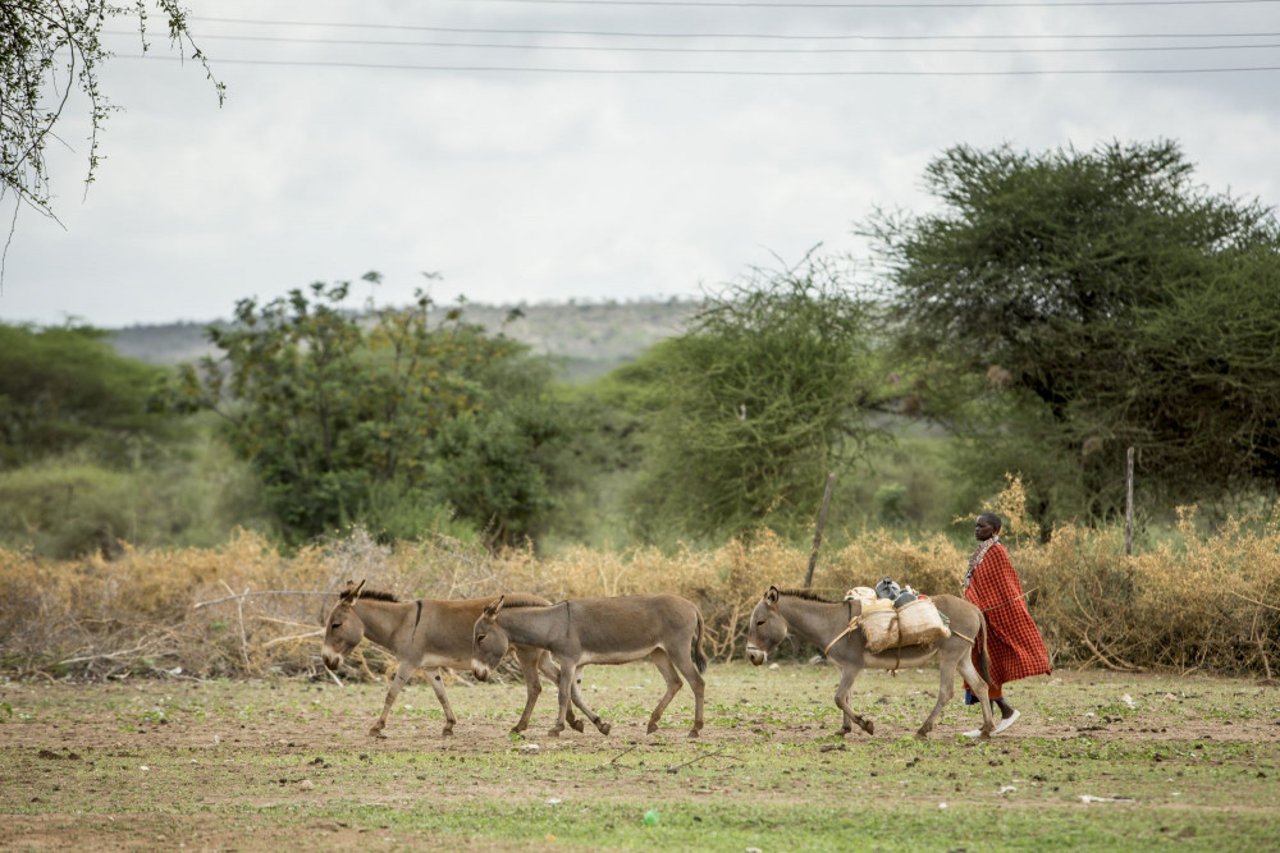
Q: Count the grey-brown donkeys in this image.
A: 3